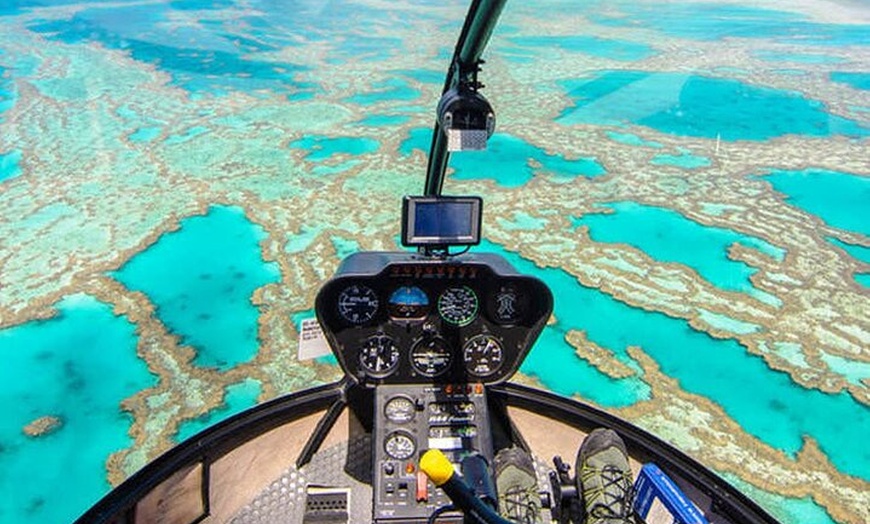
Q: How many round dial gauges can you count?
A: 9